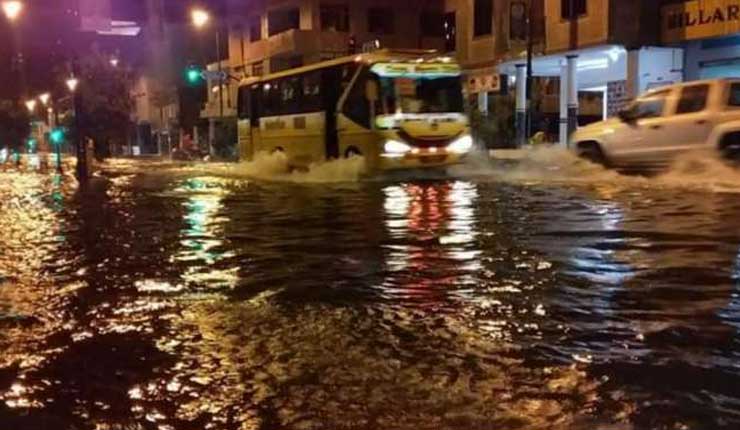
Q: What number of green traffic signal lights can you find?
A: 2